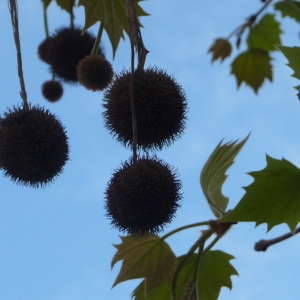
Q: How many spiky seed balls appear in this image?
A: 7